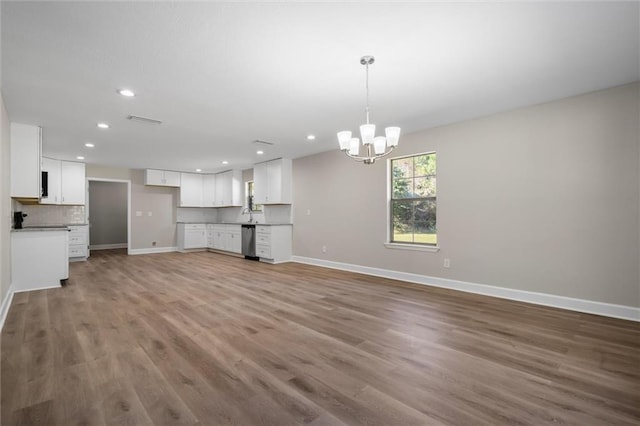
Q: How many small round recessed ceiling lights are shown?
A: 8